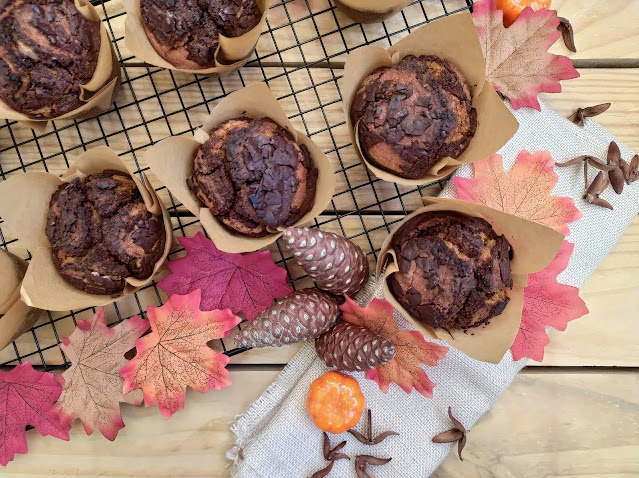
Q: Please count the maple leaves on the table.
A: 8